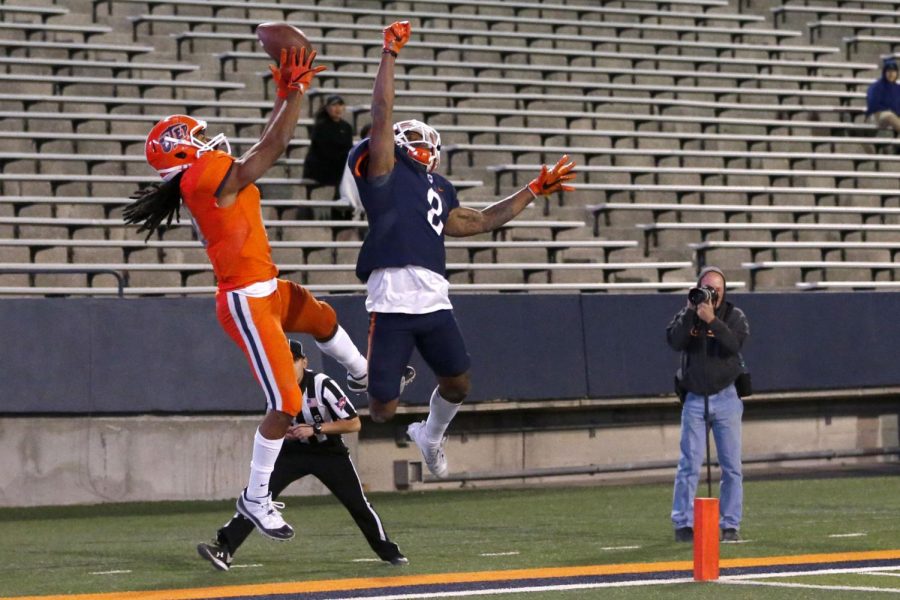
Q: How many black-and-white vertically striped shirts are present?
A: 1